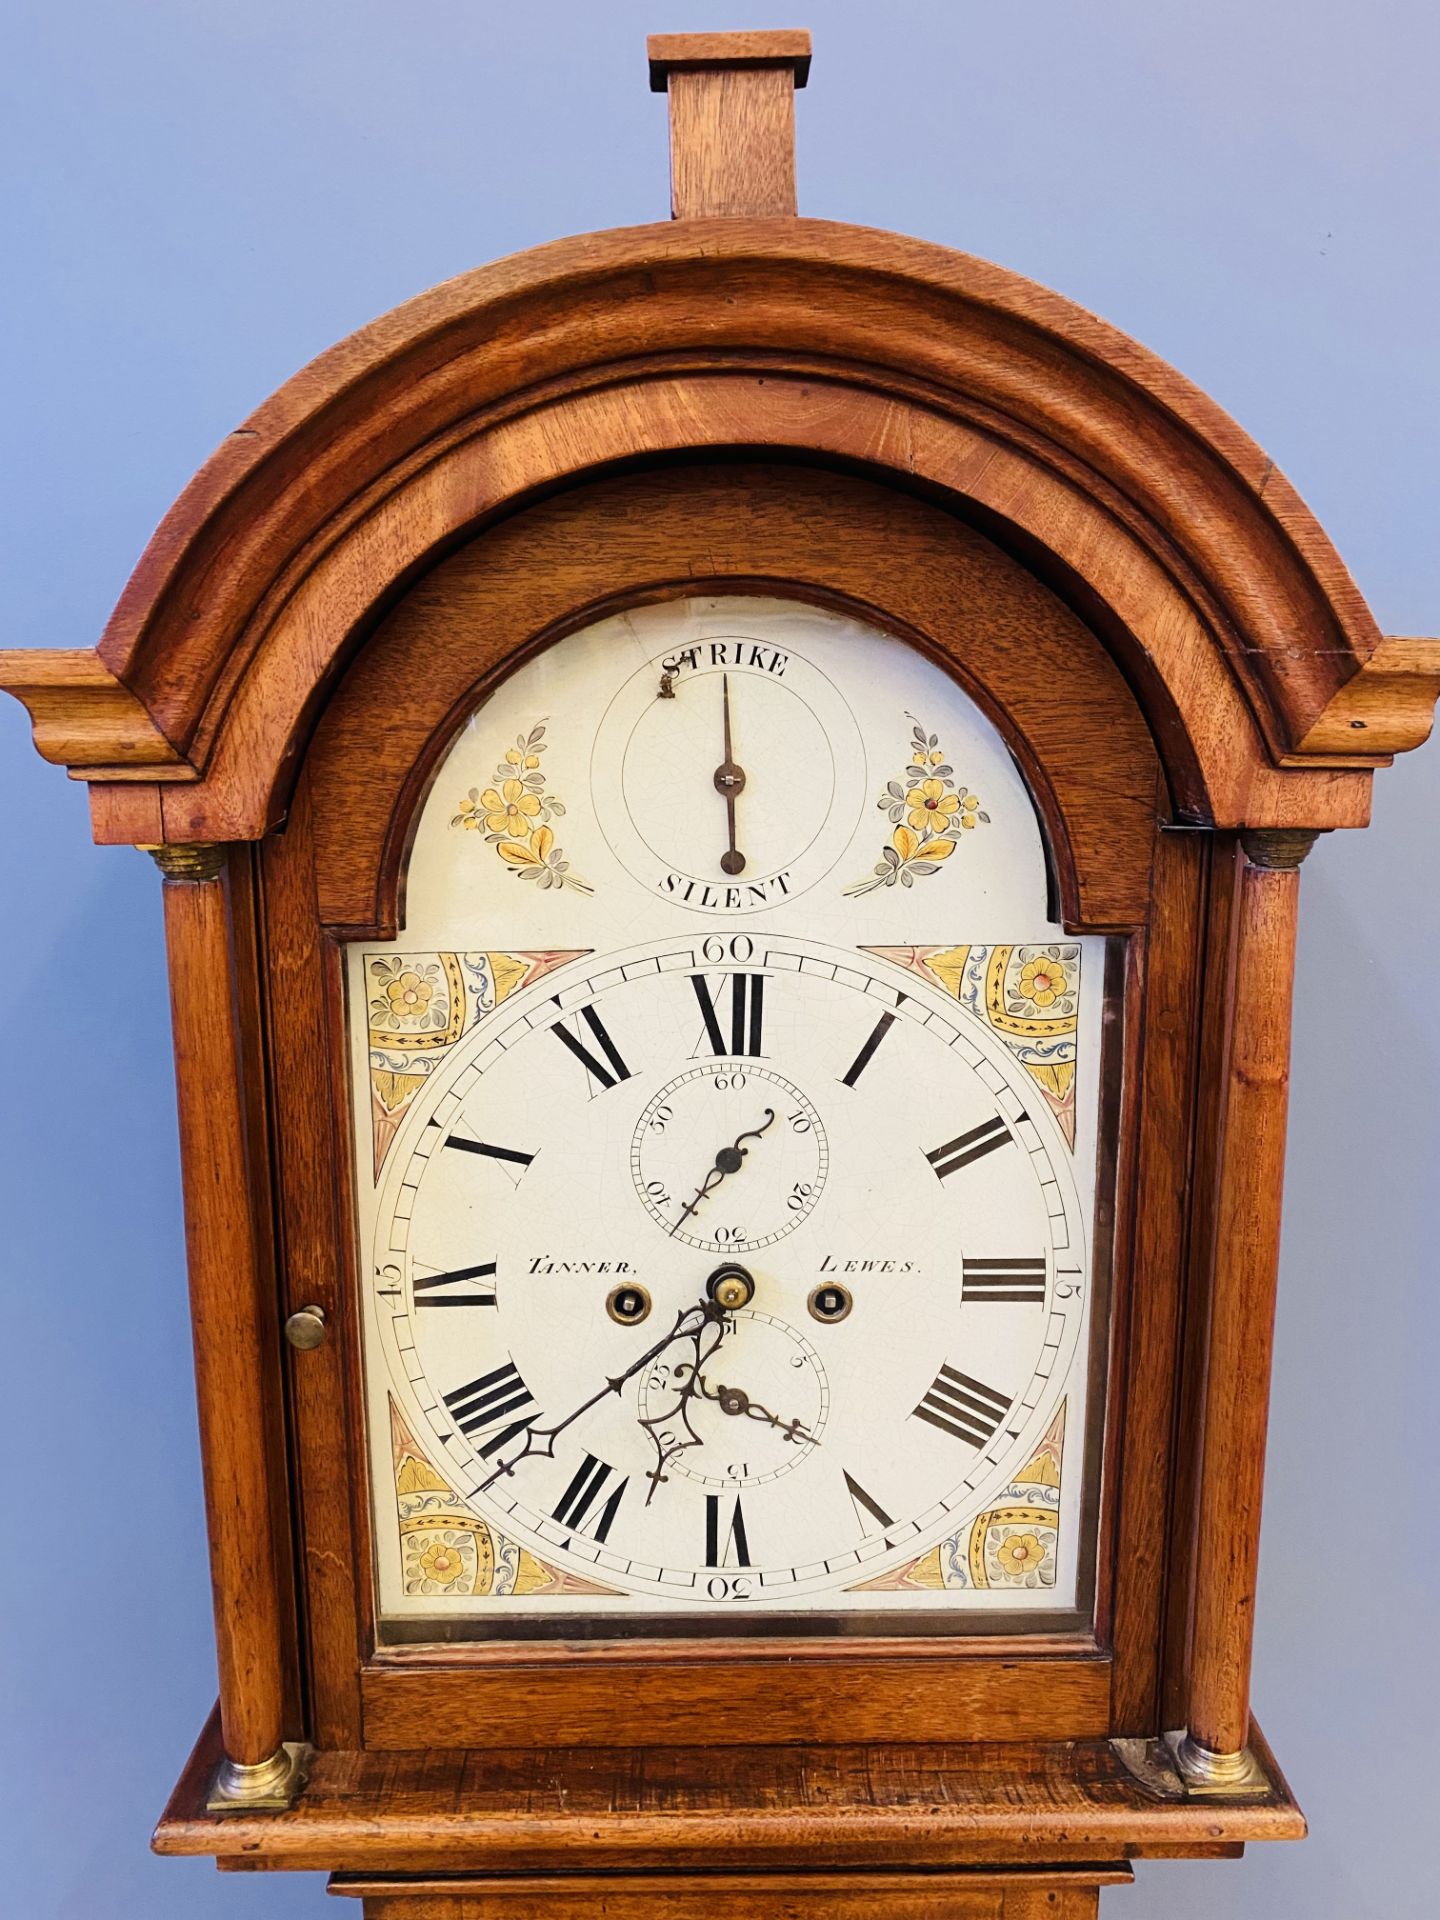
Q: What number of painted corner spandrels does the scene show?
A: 4